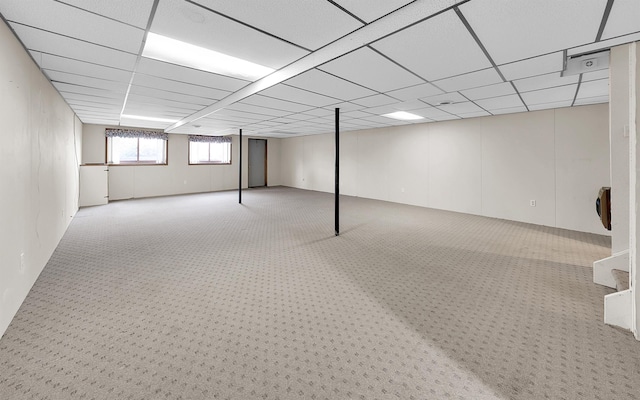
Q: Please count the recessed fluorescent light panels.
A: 3